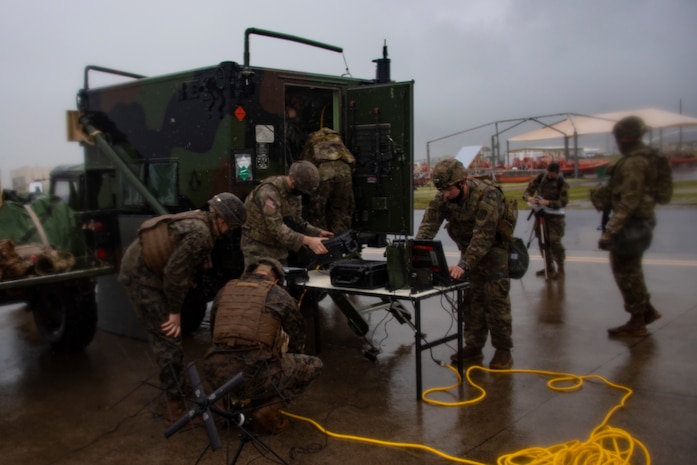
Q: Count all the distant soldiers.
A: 2